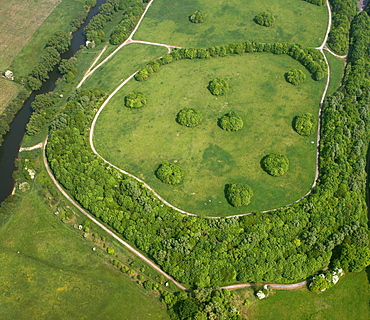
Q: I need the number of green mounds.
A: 11